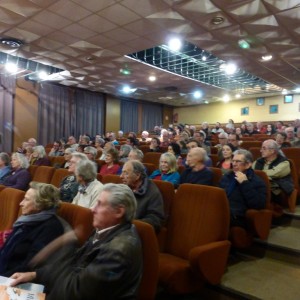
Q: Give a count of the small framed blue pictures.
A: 4